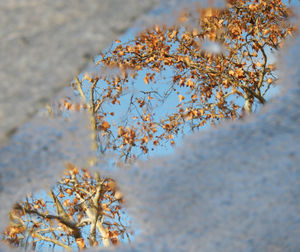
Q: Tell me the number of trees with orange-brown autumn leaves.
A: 2